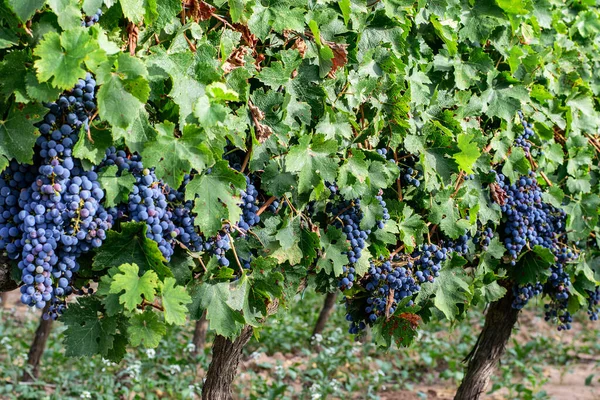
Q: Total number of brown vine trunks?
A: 5